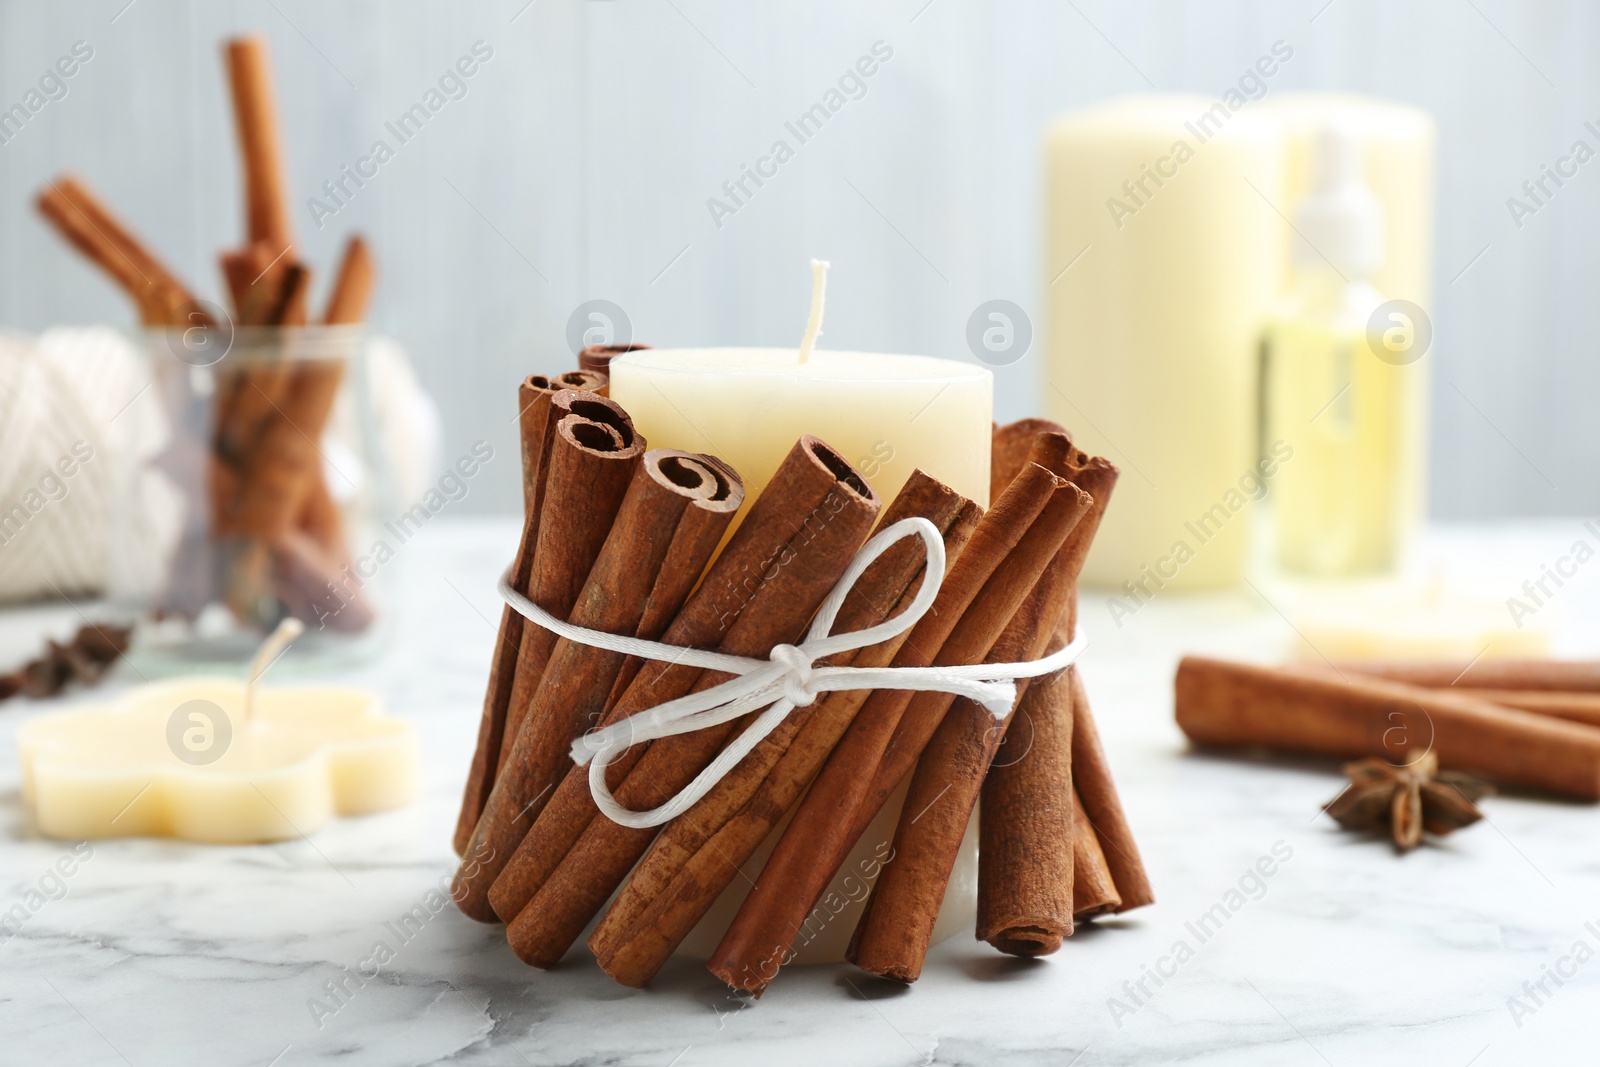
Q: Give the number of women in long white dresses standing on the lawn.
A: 0